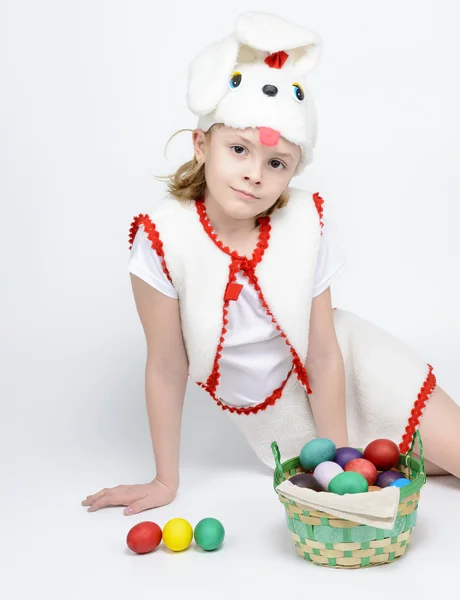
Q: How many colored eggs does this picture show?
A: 13